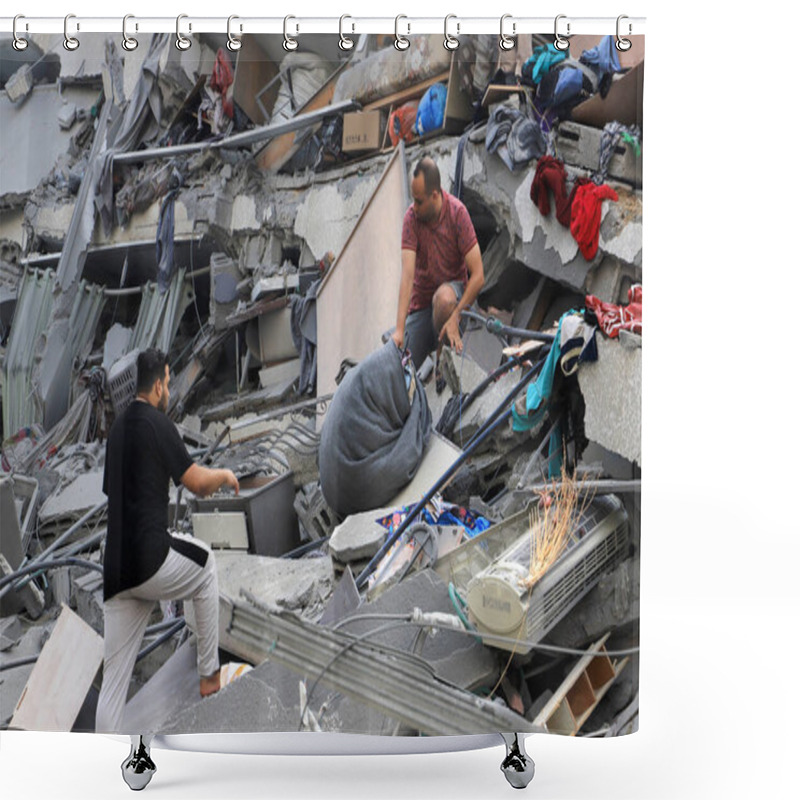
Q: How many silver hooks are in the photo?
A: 12